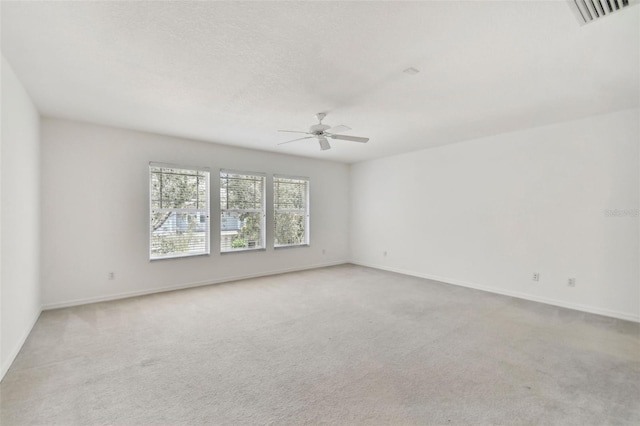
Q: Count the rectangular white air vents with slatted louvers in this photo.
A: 1